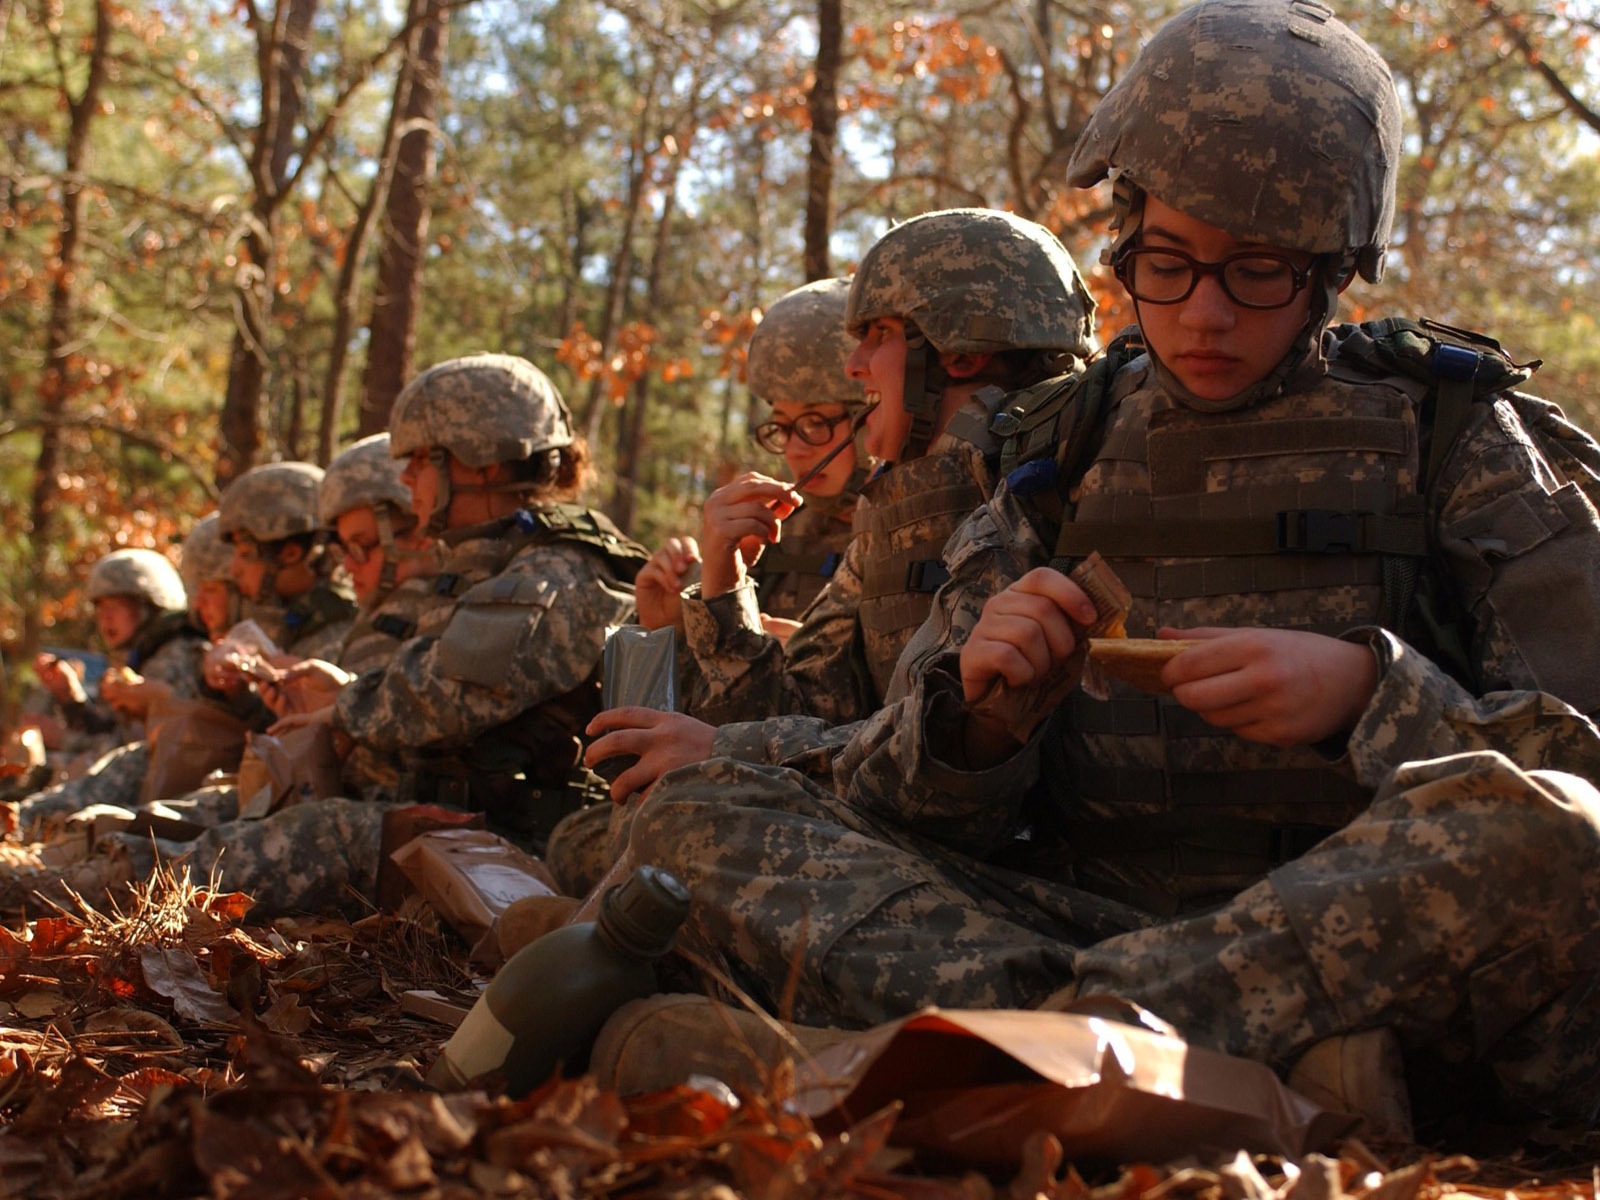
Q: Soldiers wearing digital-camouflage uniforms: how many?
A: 8